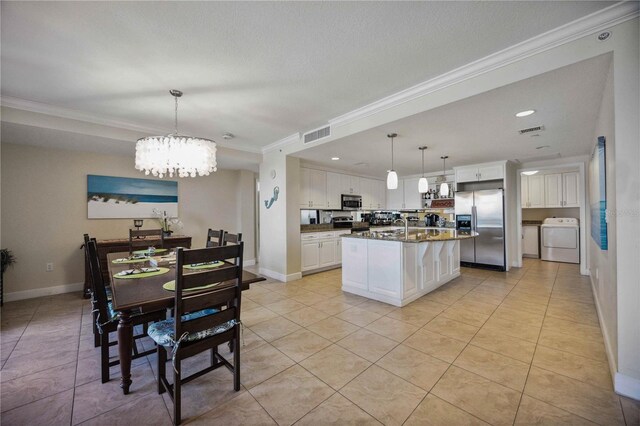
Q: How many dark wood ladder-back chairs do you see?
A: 6